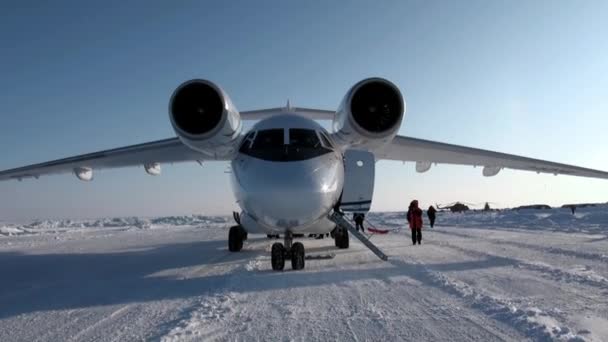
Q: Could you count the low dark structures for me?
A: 2